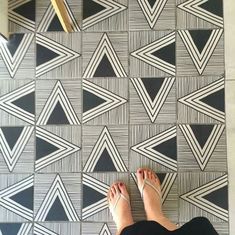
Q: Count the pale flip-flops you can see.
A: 2